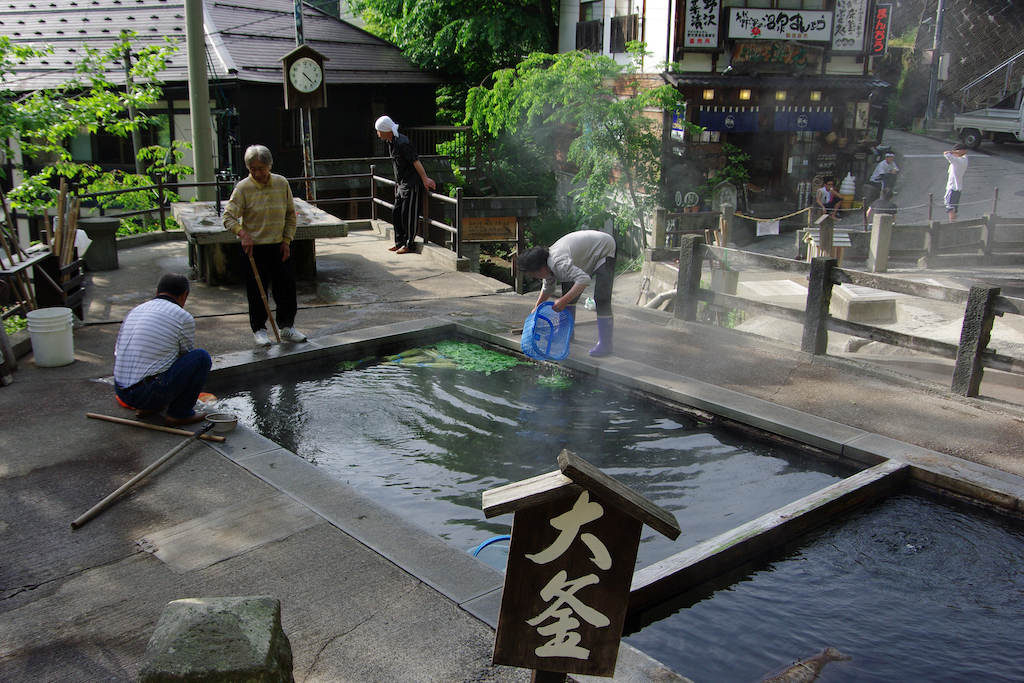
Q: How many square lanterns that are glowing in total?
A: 4